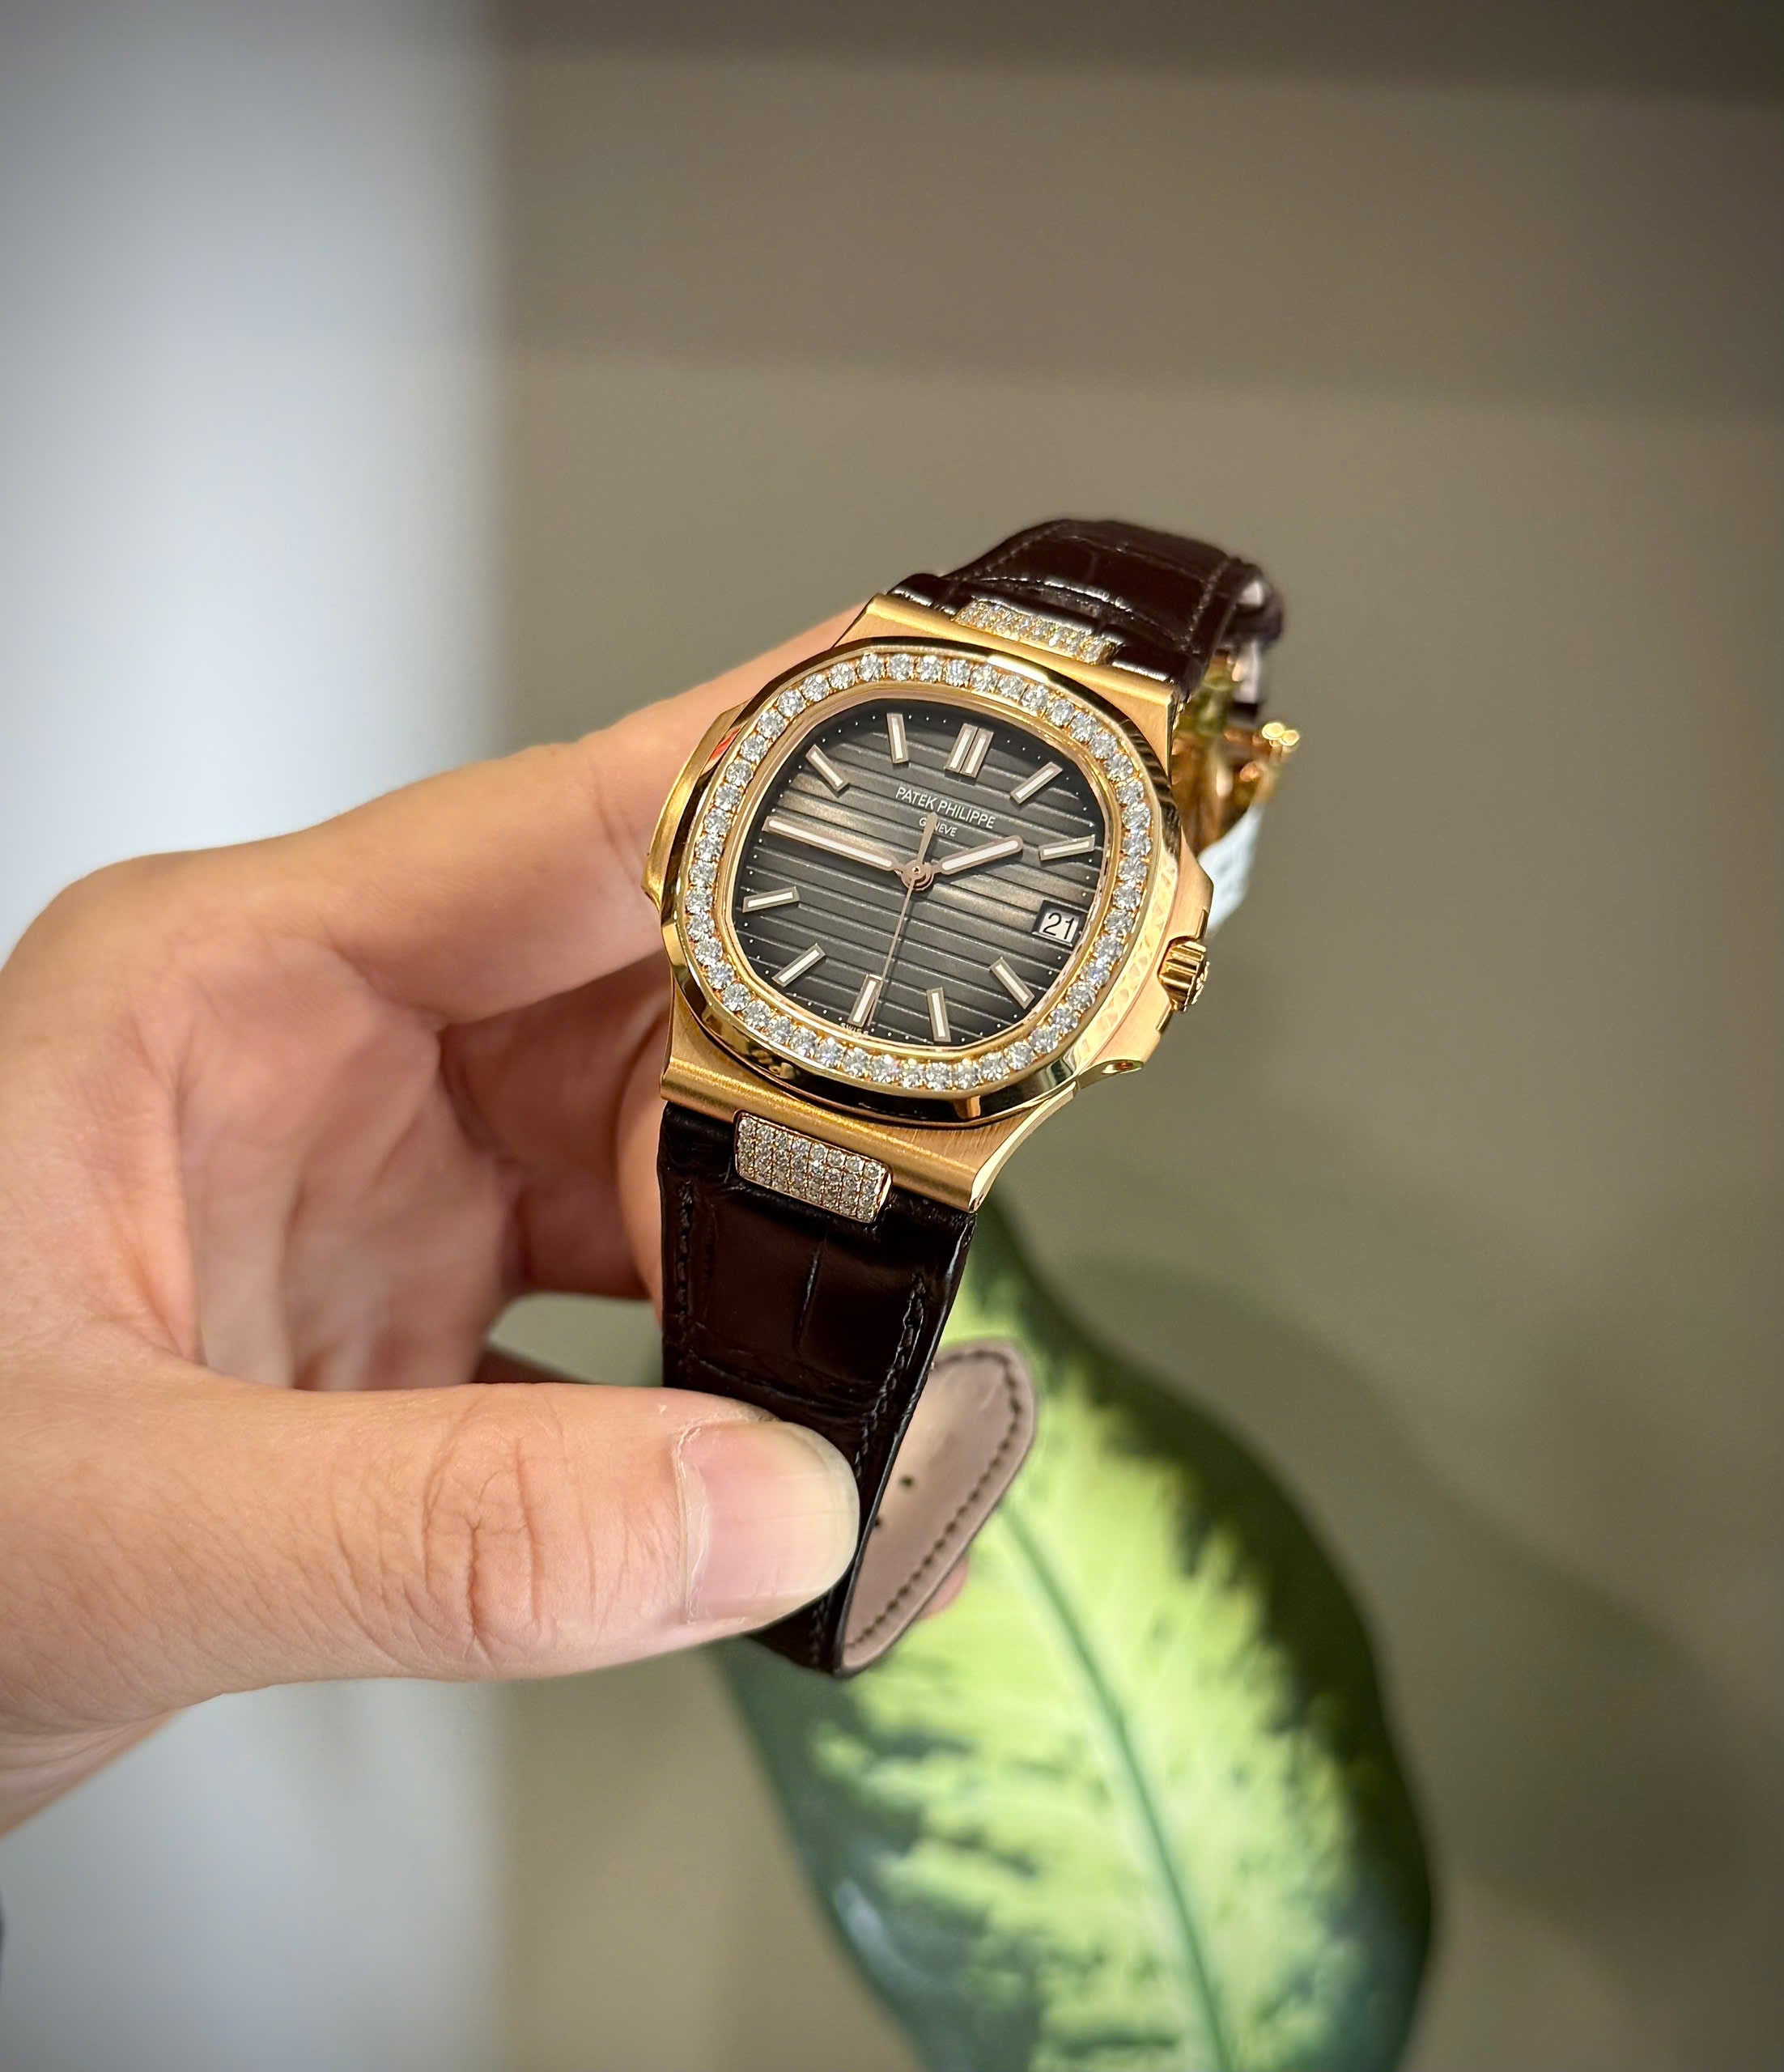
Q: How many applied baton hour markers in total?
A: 11